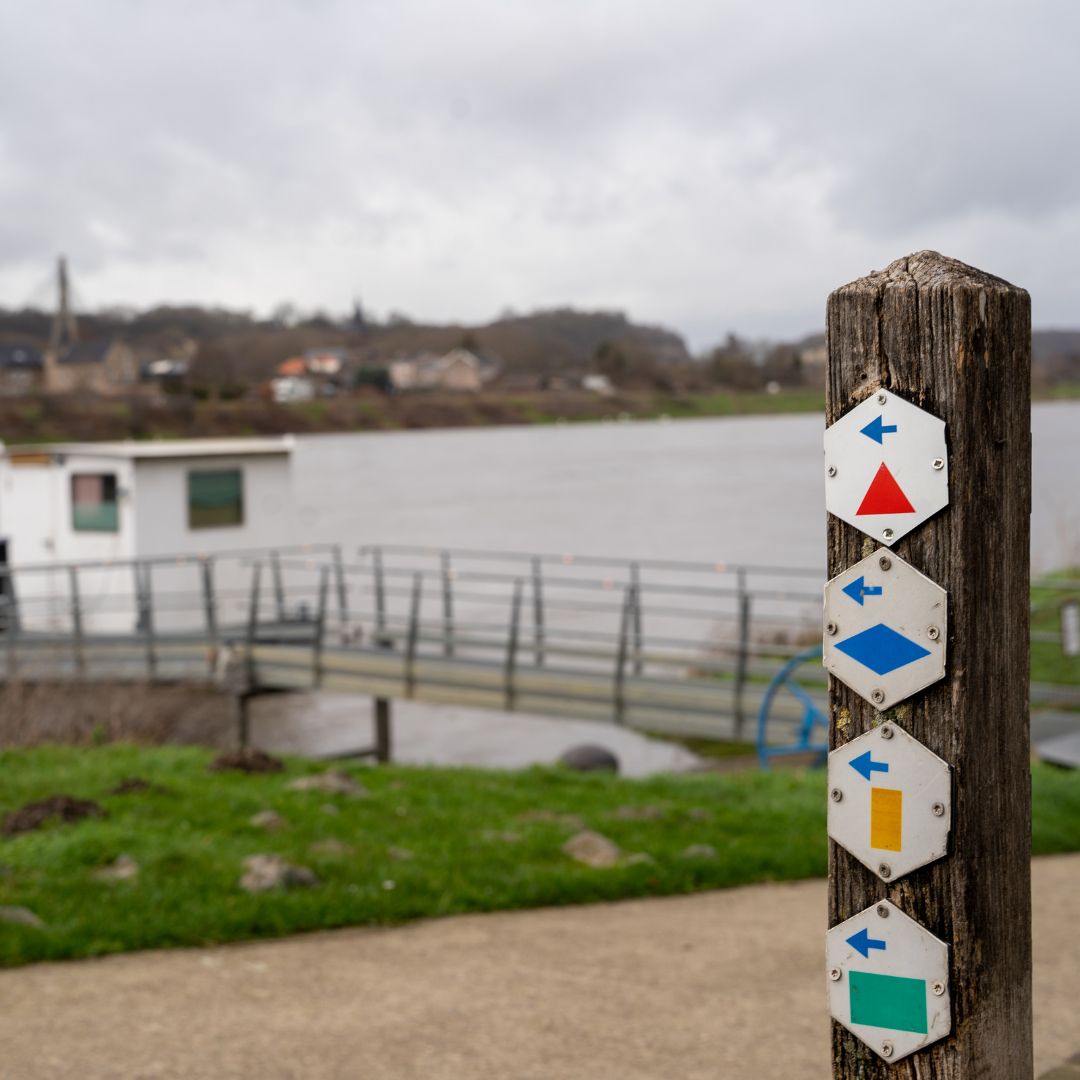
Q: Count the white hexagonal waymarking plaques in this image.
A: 4